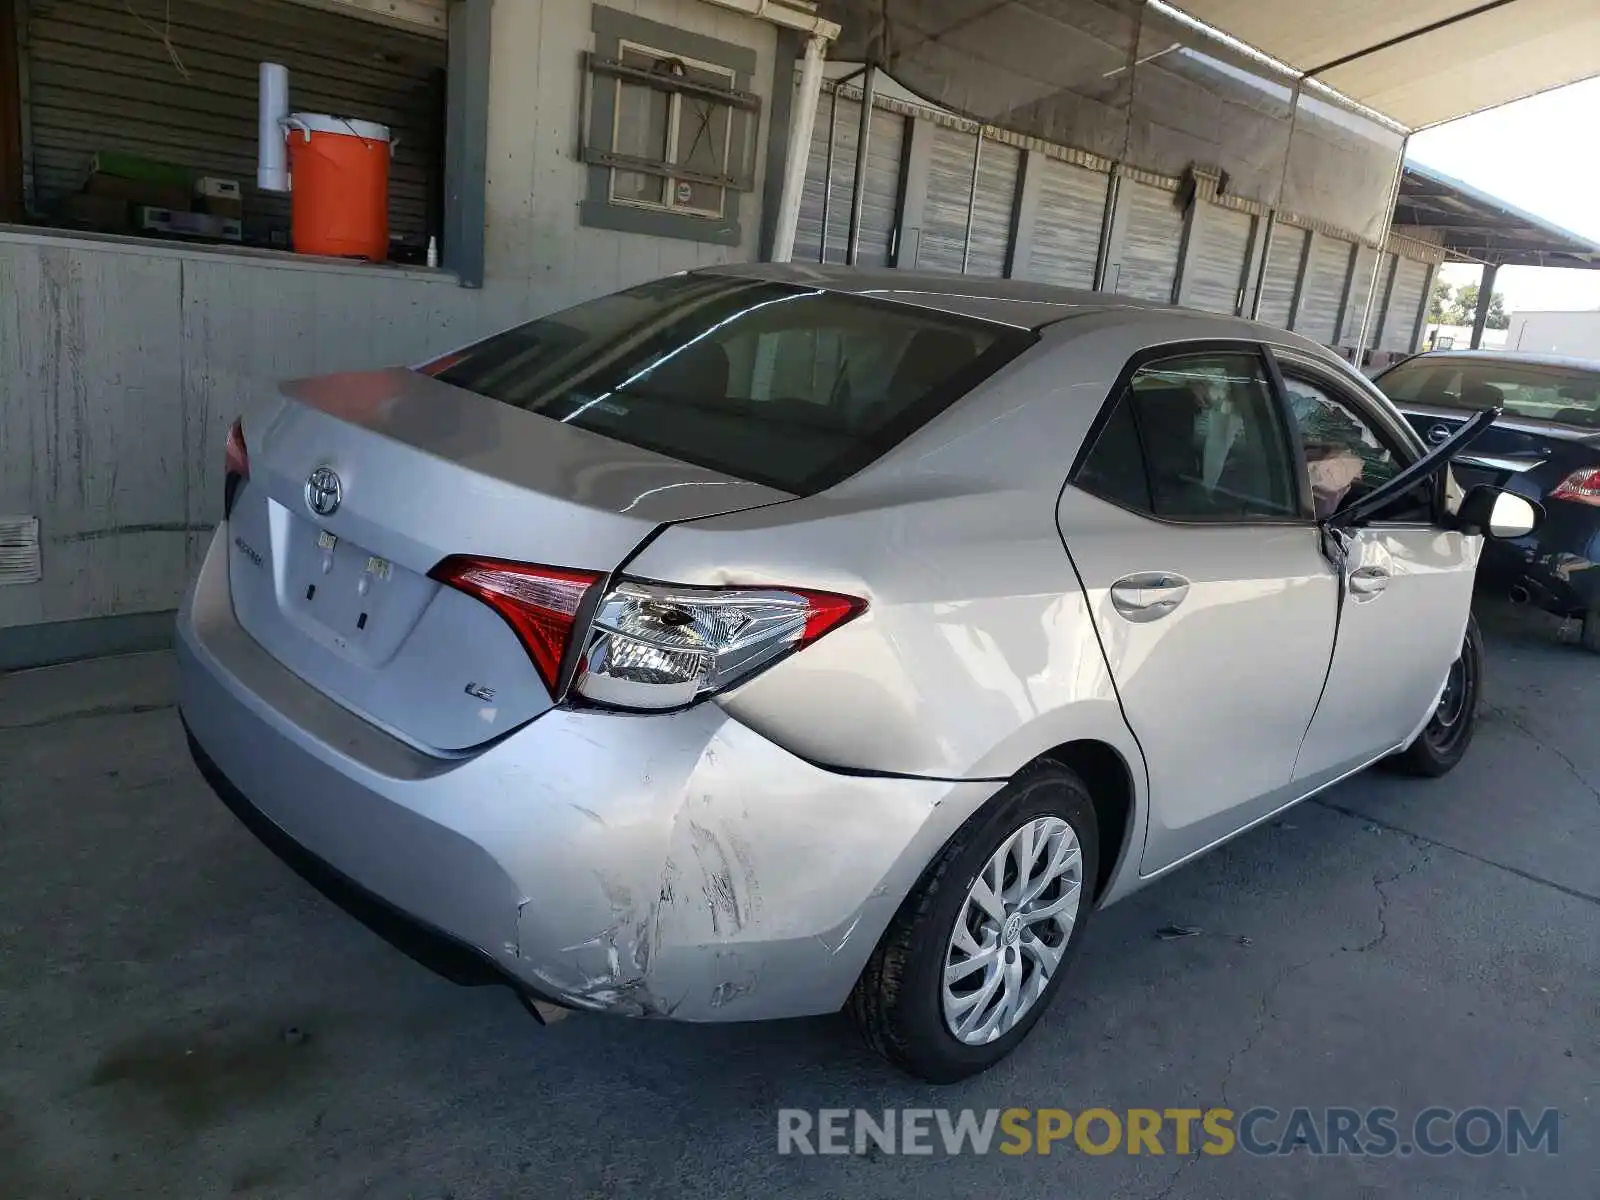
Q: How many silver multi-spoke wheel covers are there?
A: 1